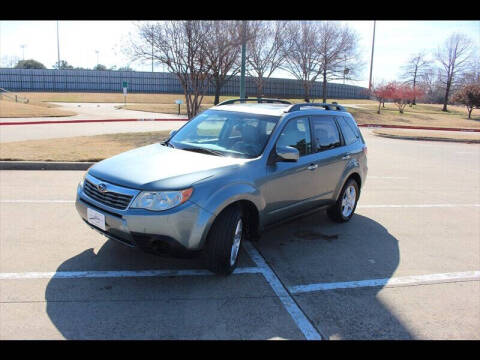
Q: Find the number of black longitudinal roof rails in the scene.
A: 2